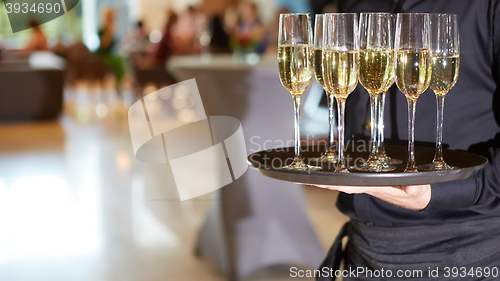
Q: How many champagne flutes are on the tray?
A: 7